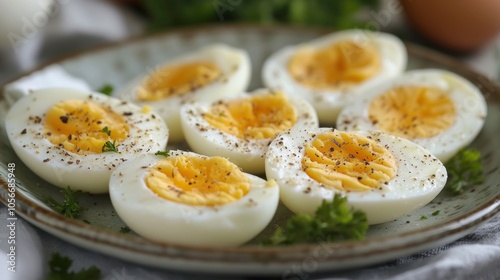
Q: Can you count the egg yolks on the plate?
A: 7